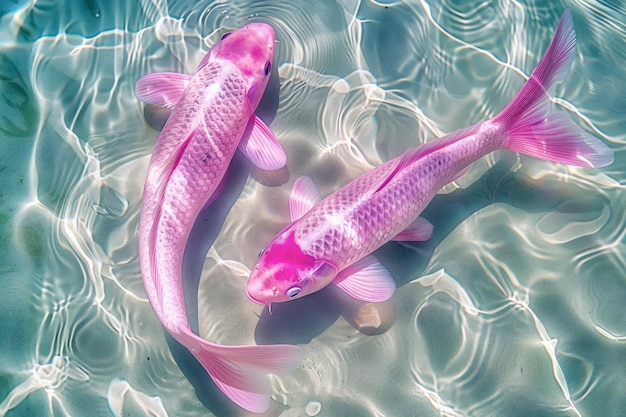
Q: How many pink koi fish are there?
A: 2